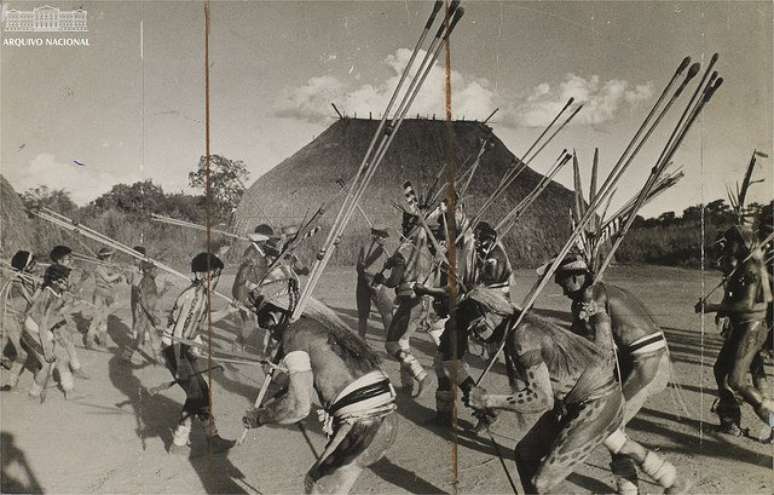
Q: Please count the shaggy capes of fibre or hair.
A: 2